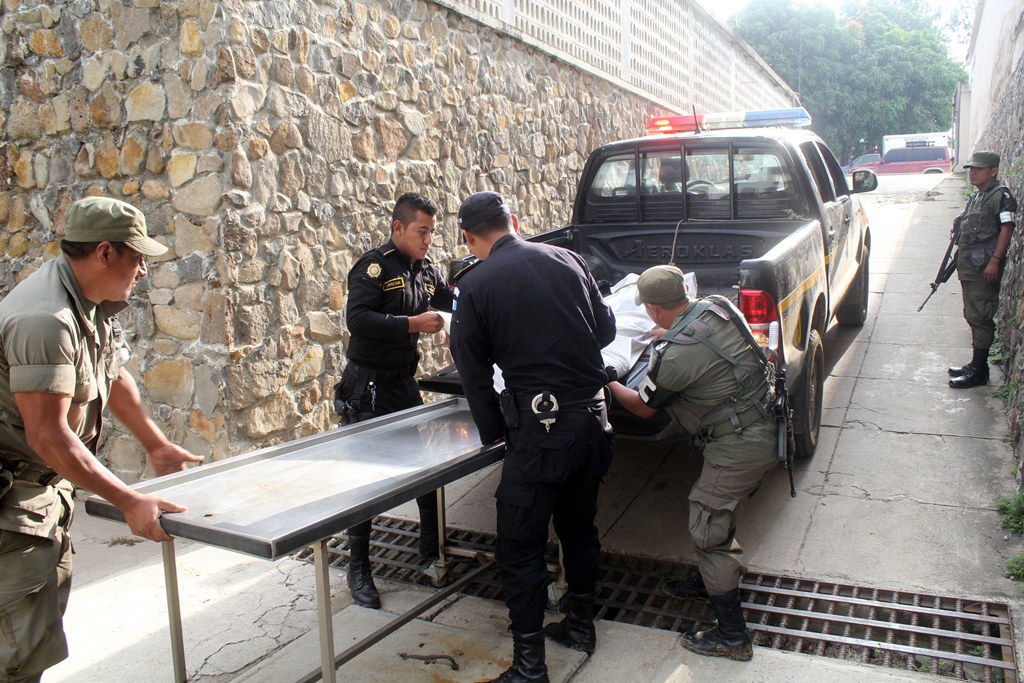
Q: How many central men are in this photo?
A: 3